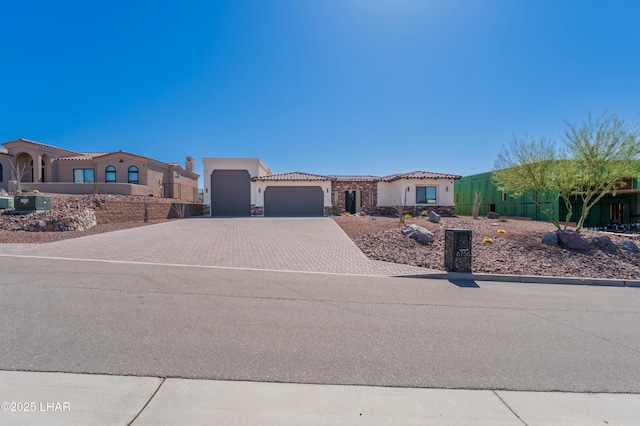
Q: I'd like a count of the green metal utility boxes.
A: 2